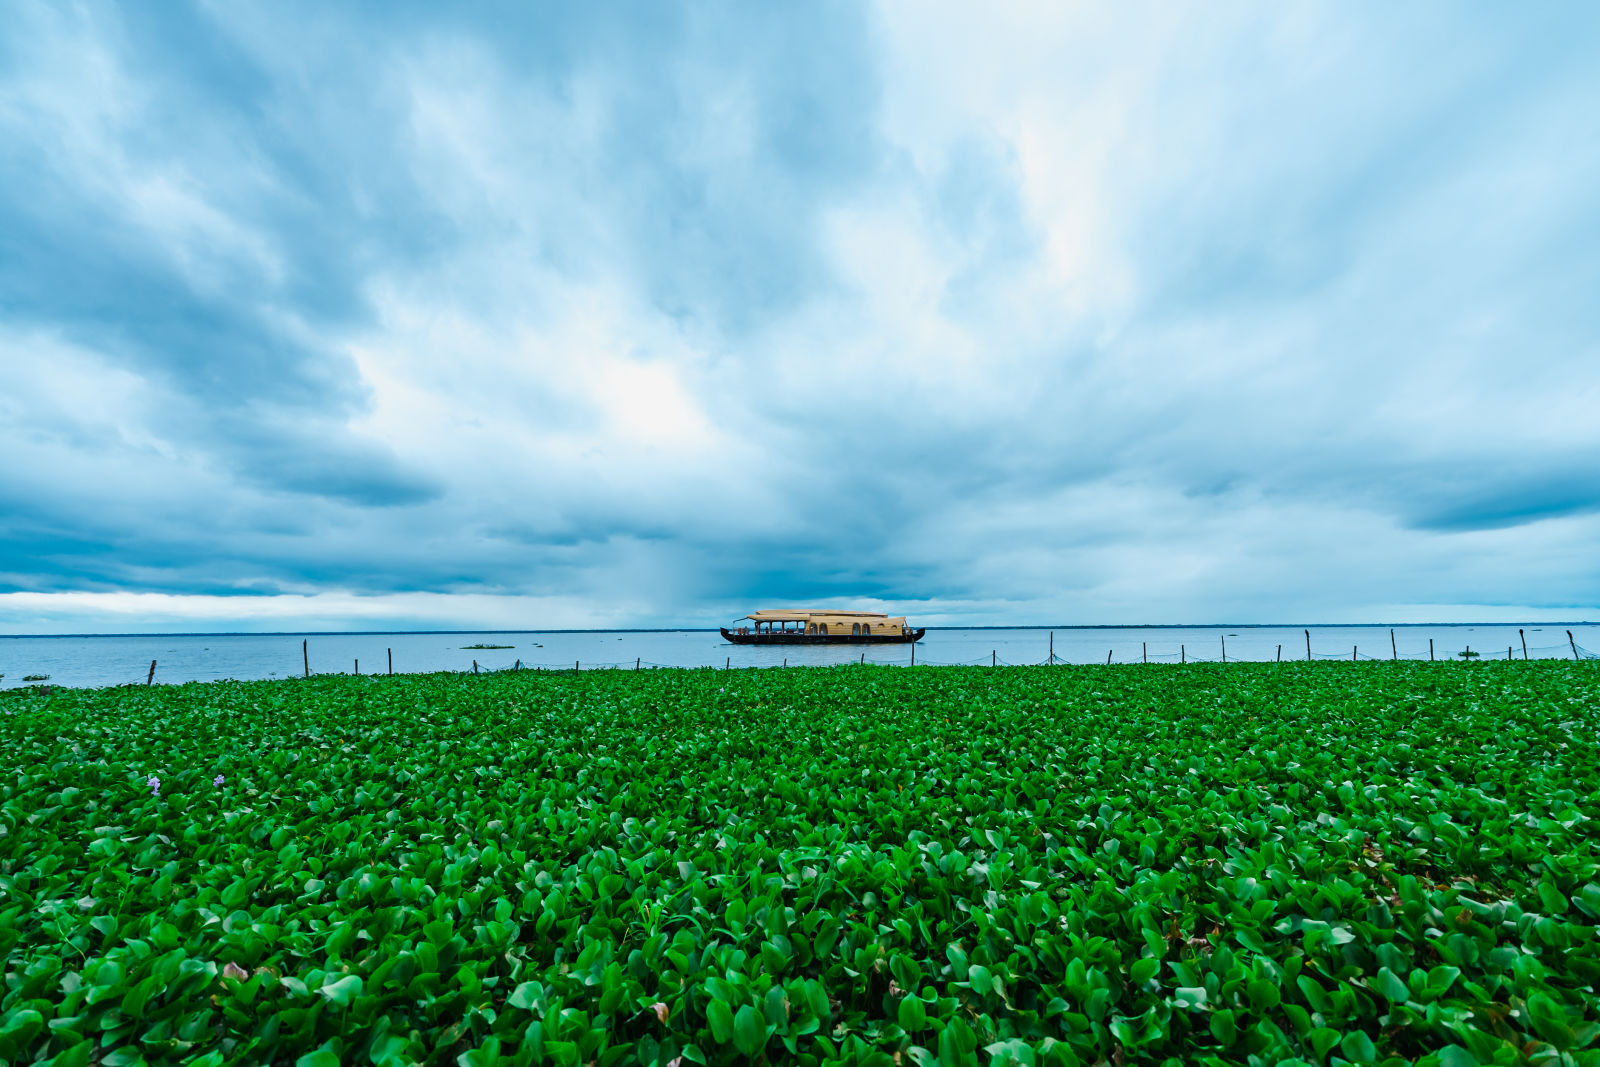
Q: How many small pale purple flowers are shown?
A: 2